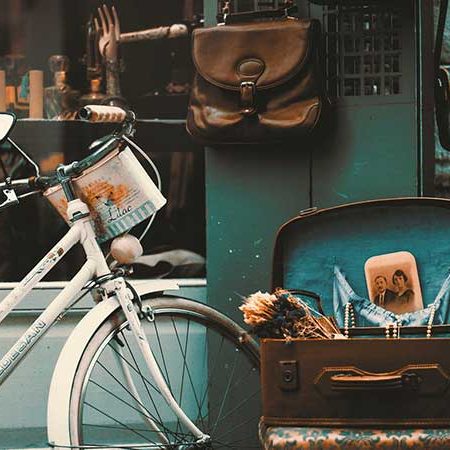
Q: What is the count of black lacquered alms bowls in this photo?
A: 0